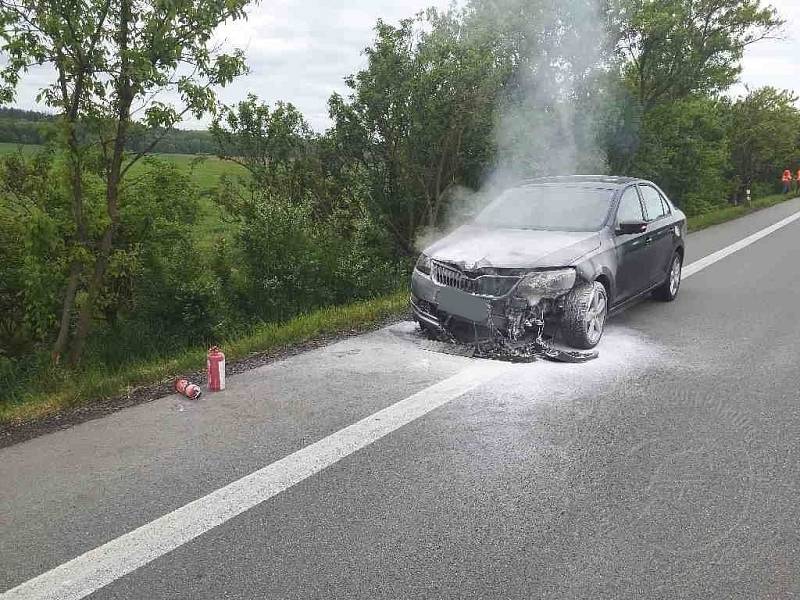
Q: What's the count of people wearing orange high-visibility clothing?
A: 2